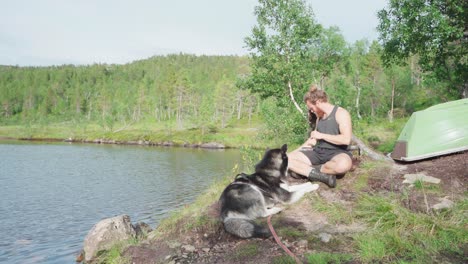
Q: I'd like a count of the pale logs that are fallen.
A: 1